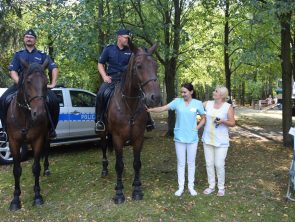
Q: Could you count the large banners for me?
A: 0